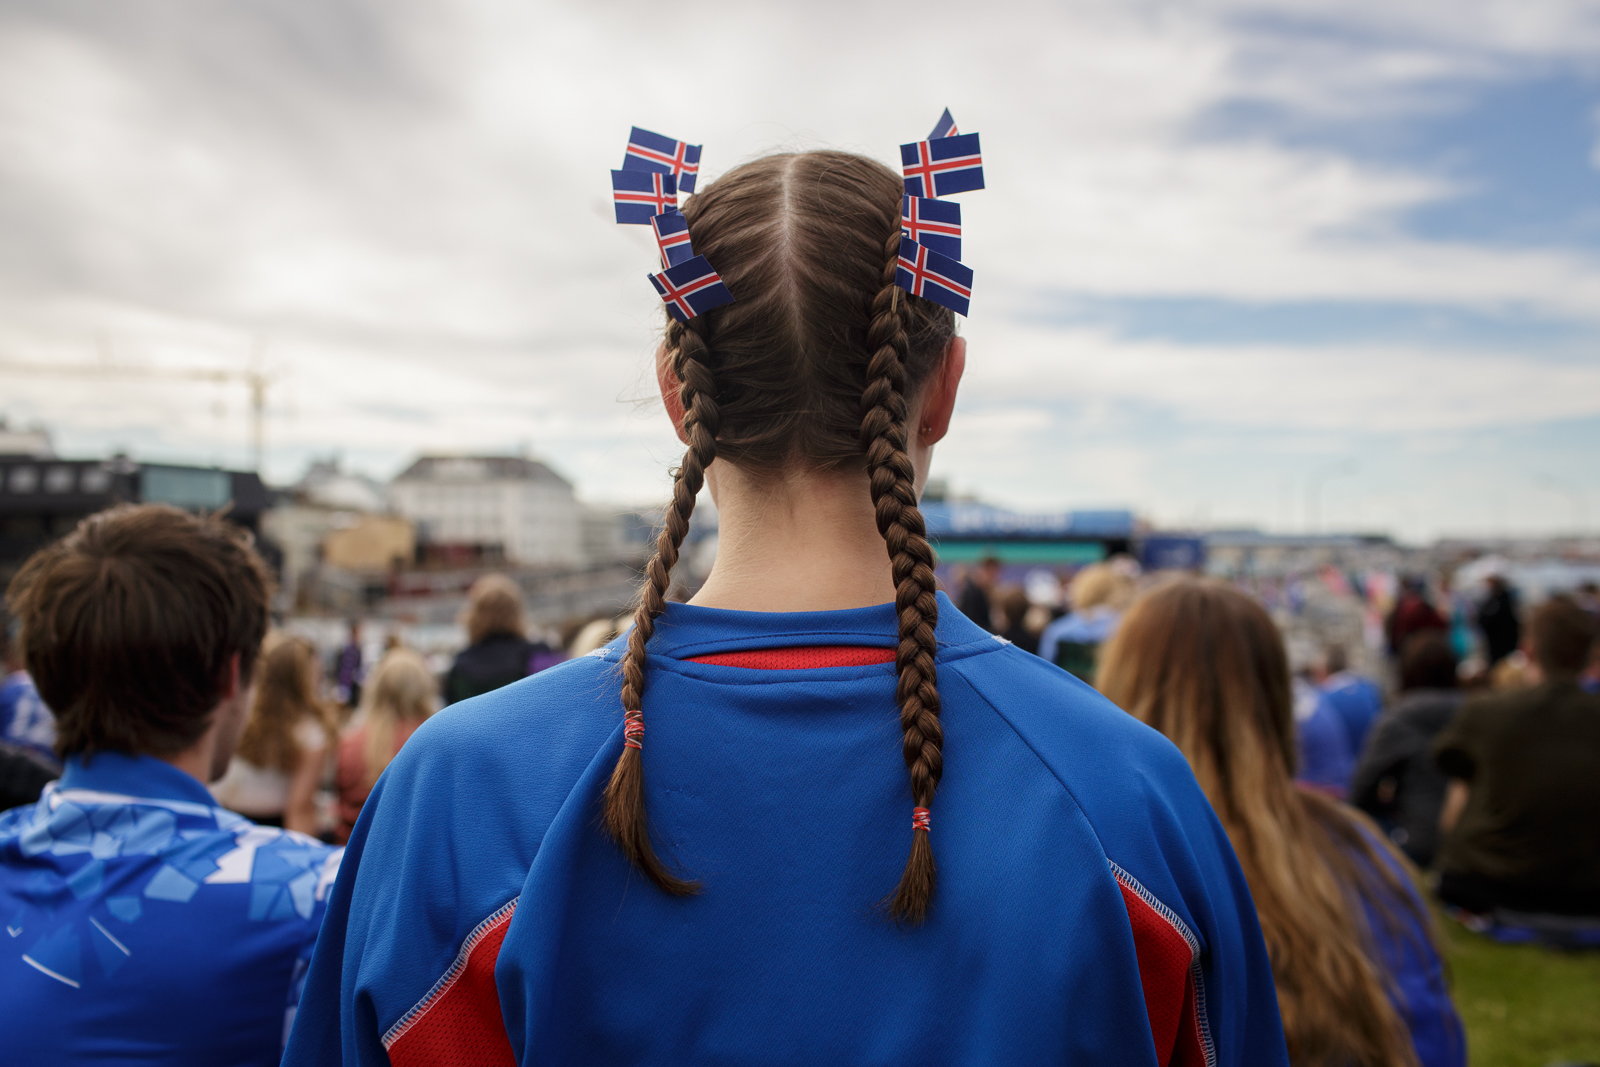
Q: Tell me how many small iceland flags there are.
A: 8